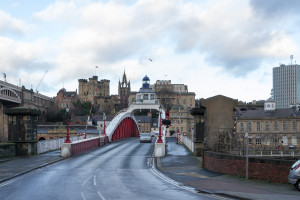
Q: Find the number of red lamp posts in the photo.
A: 3